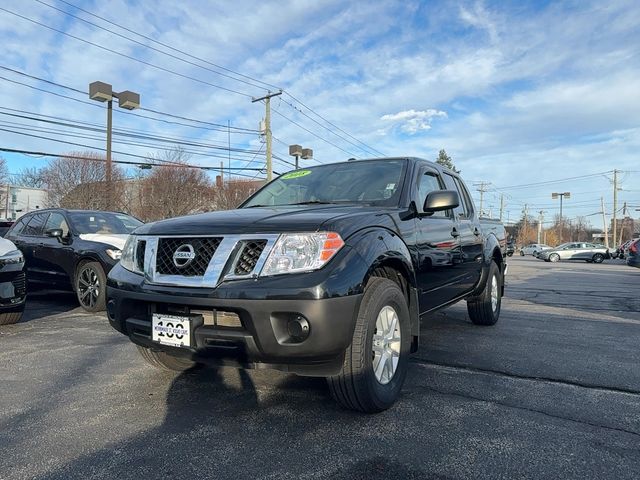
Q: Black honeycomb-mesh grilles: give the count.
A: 3